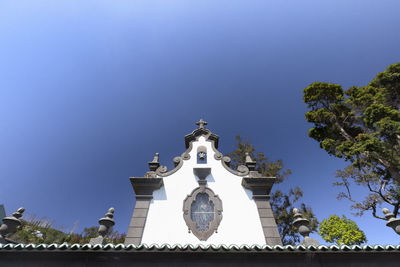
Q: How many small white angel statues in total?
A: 0